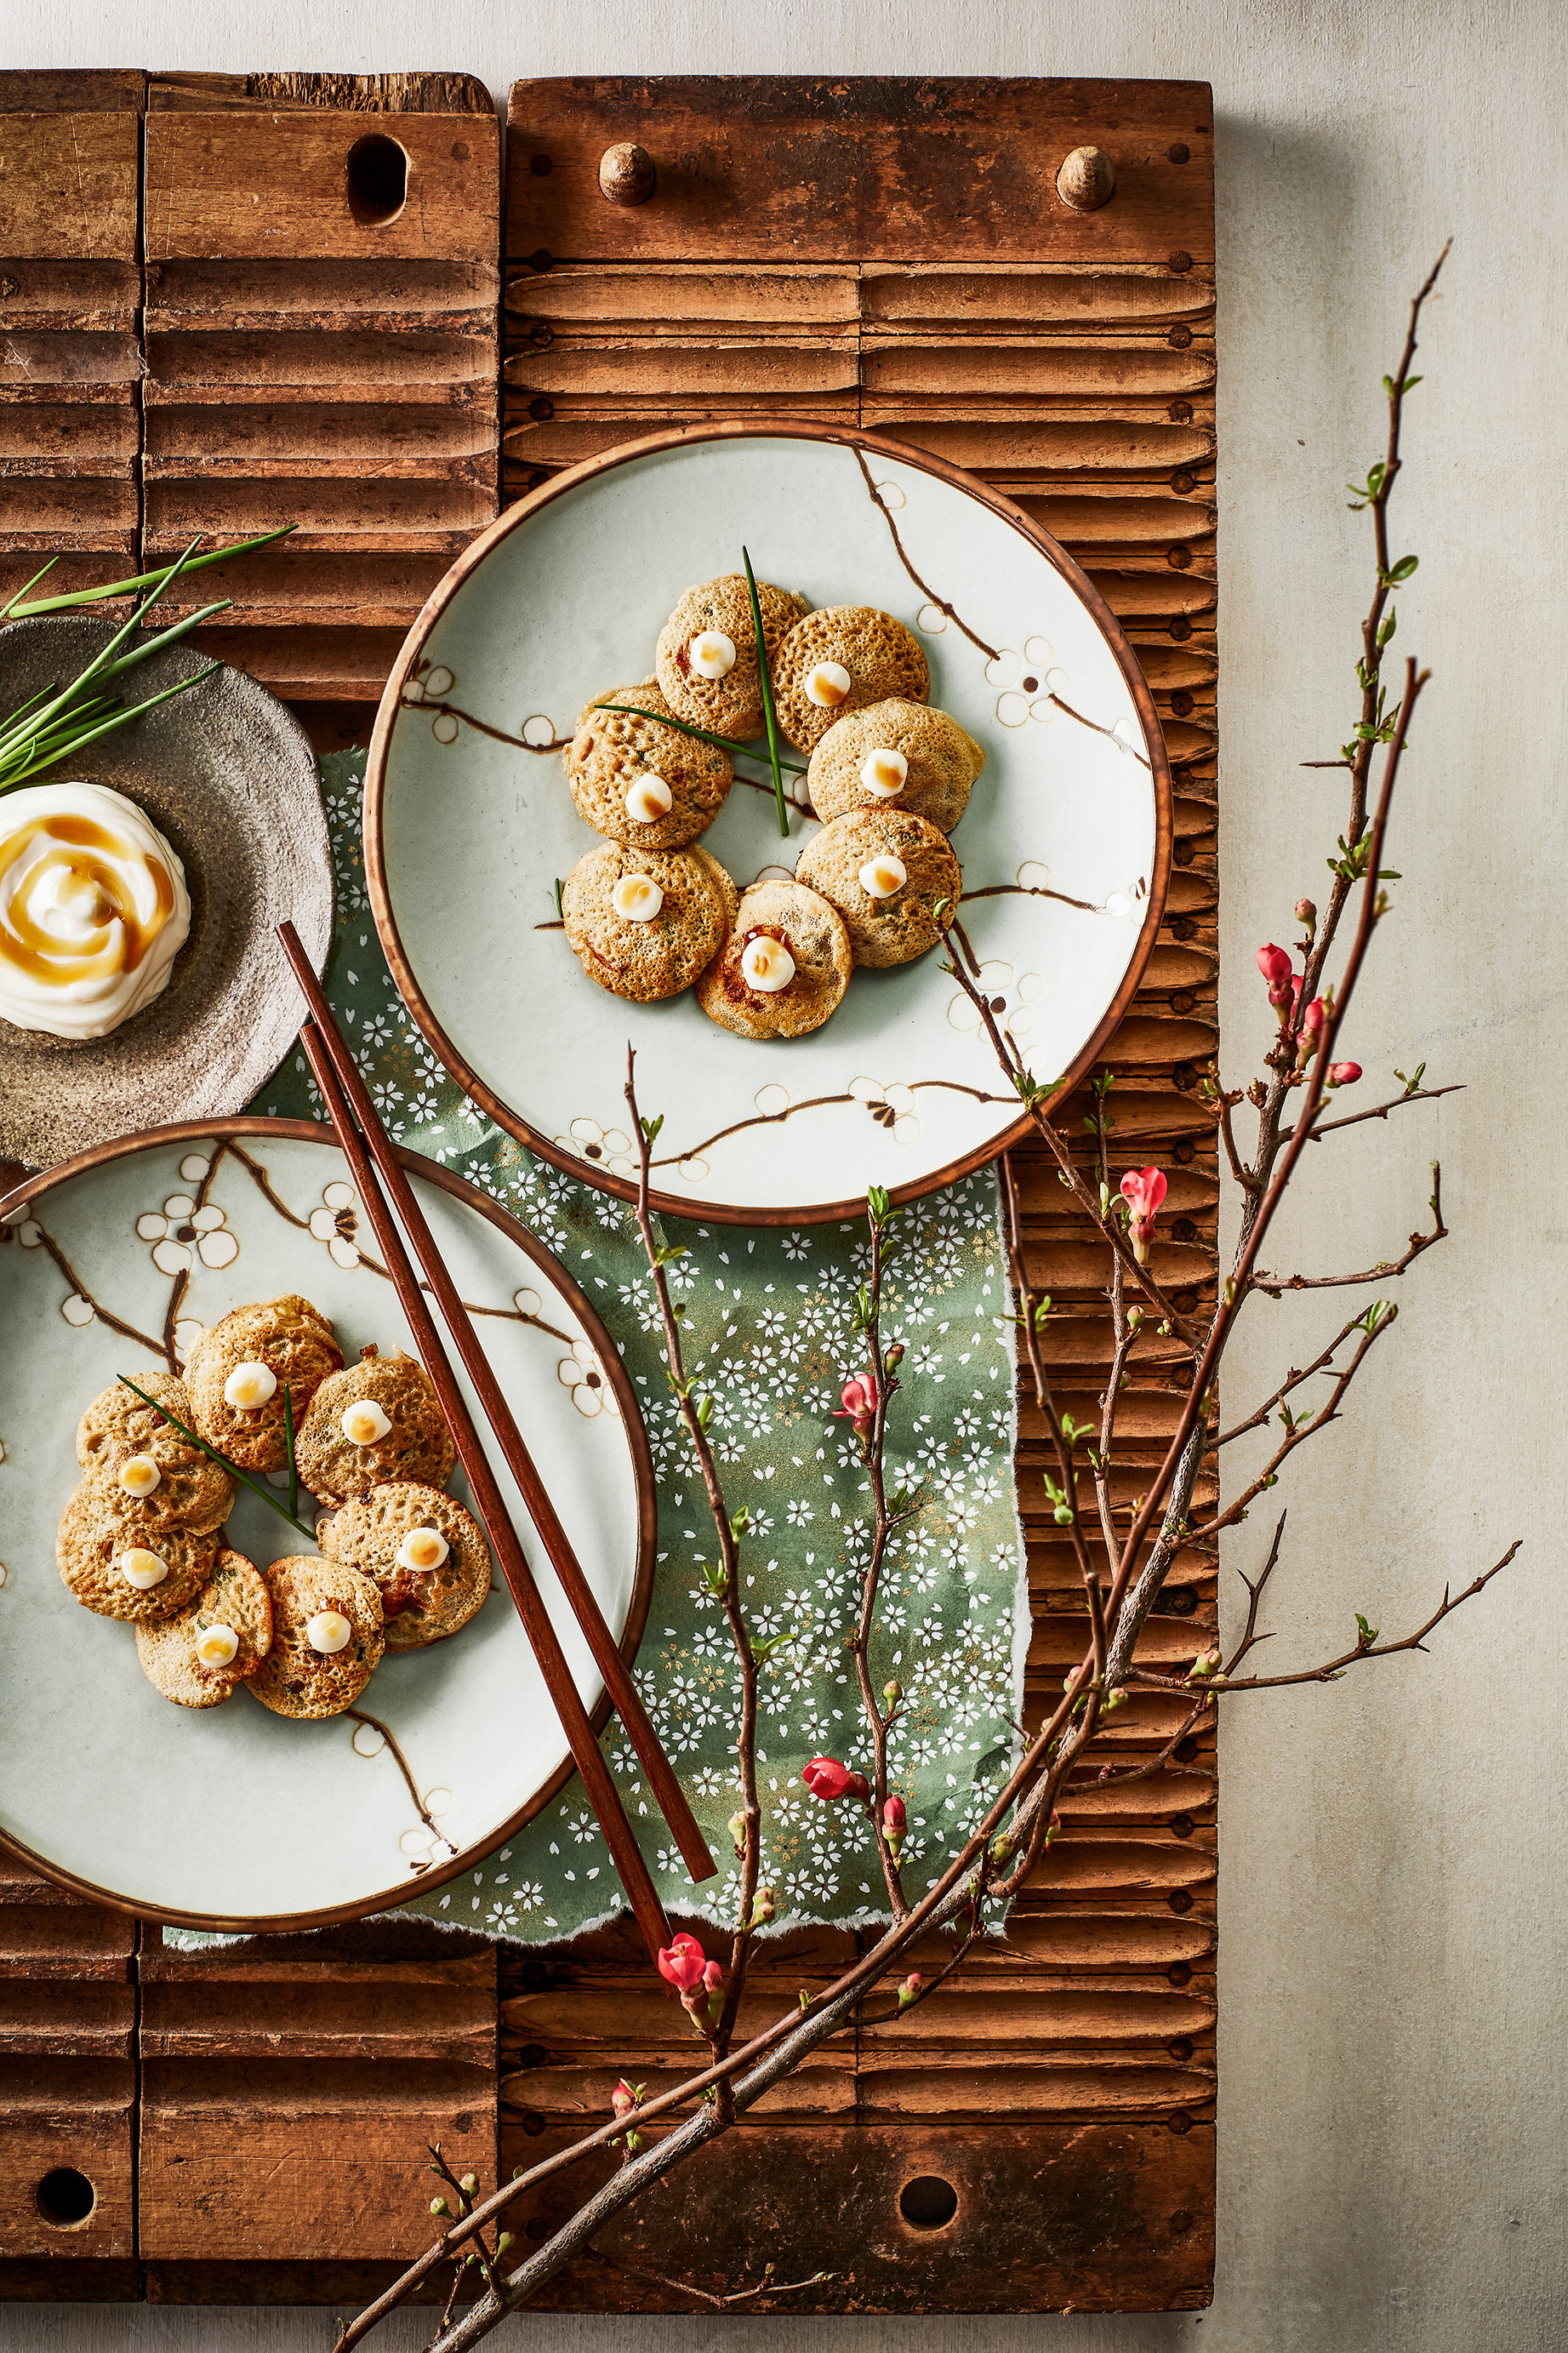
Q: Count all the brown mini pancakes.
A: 14